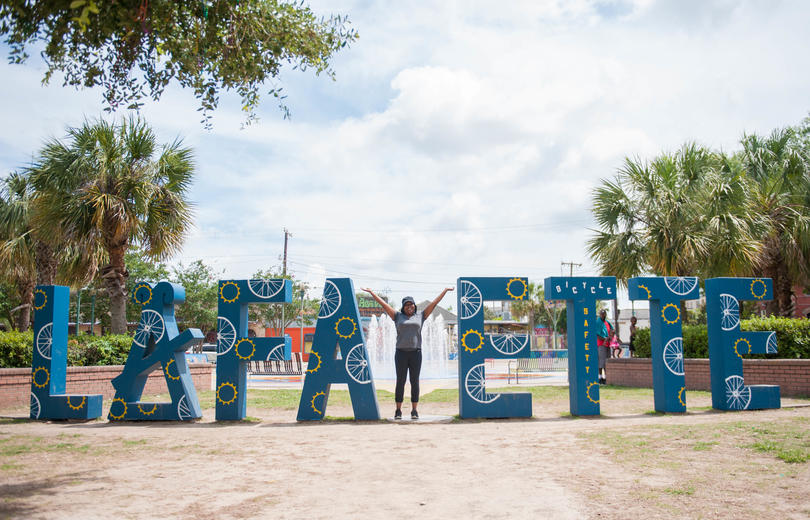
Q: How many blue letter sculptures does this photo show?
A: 8